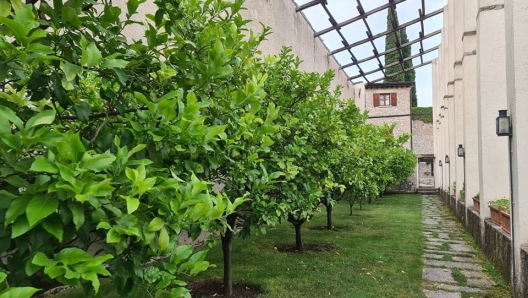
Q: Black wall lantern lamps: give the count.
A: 4